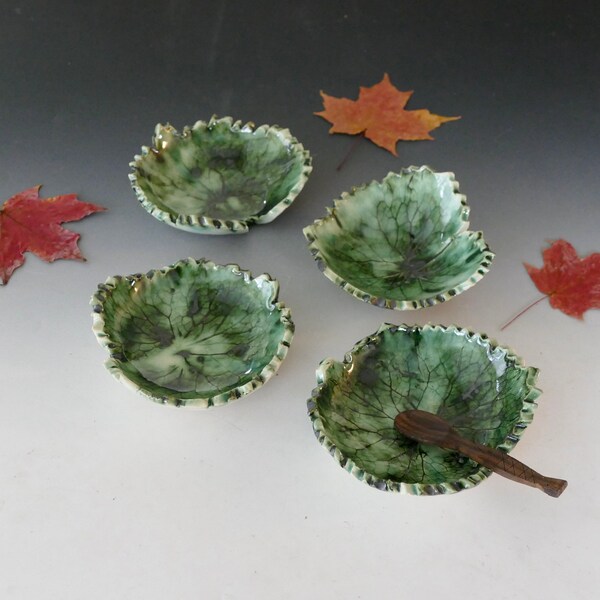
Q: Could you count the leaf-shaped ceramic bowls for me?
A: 4